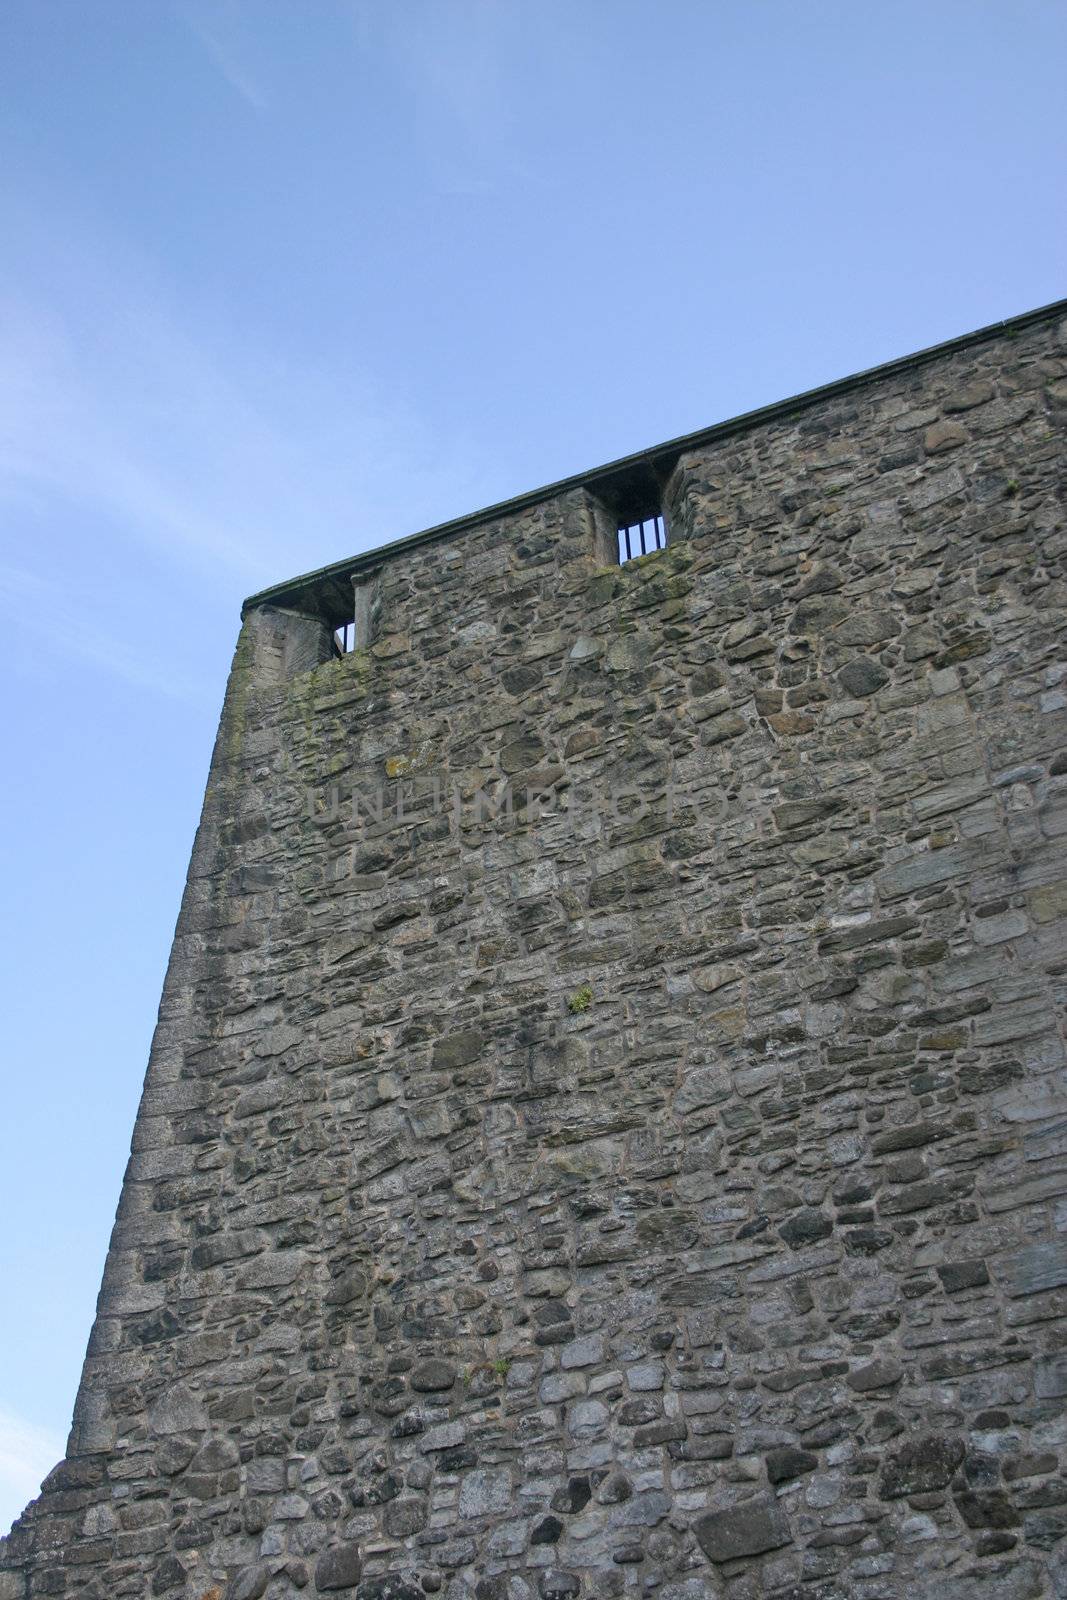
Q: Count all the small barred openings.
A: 2